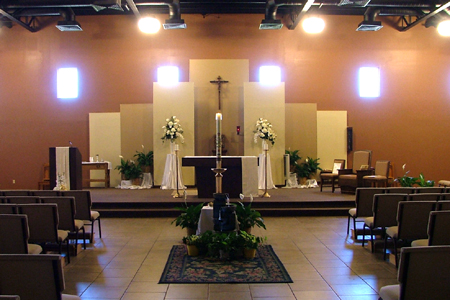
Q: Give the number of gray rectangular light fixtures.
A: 4